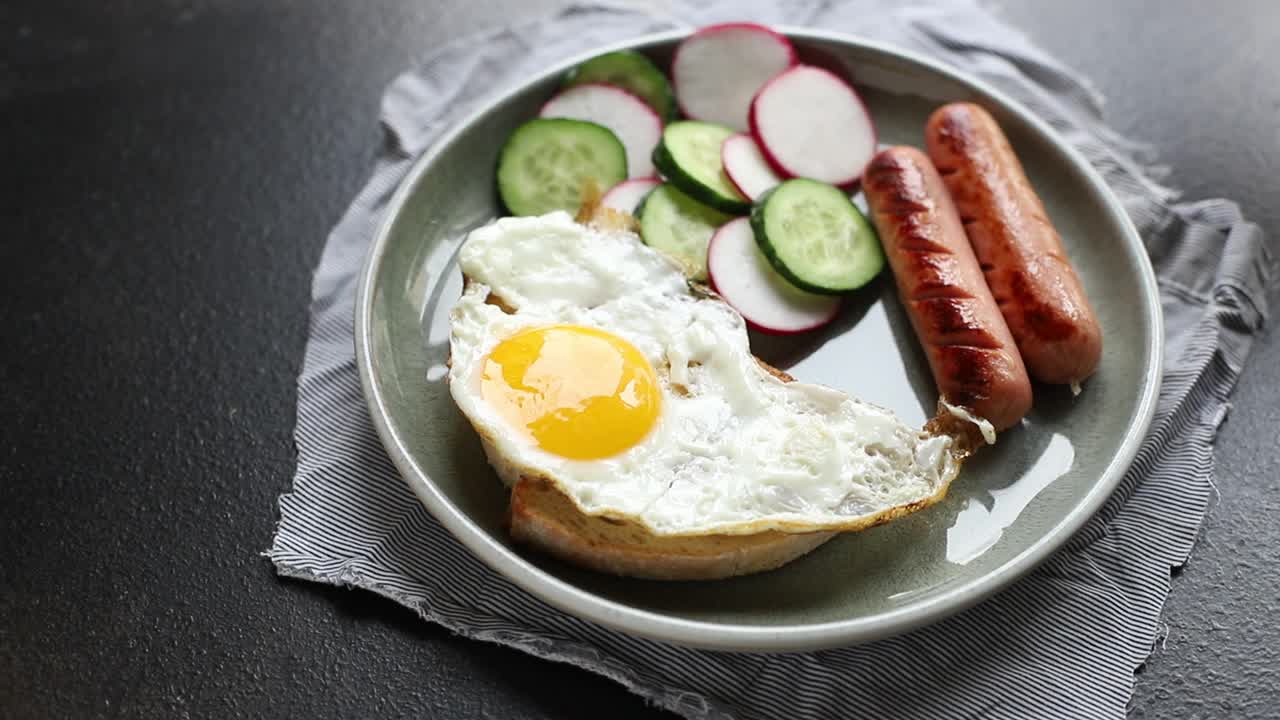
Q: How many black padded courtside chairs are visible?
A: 0